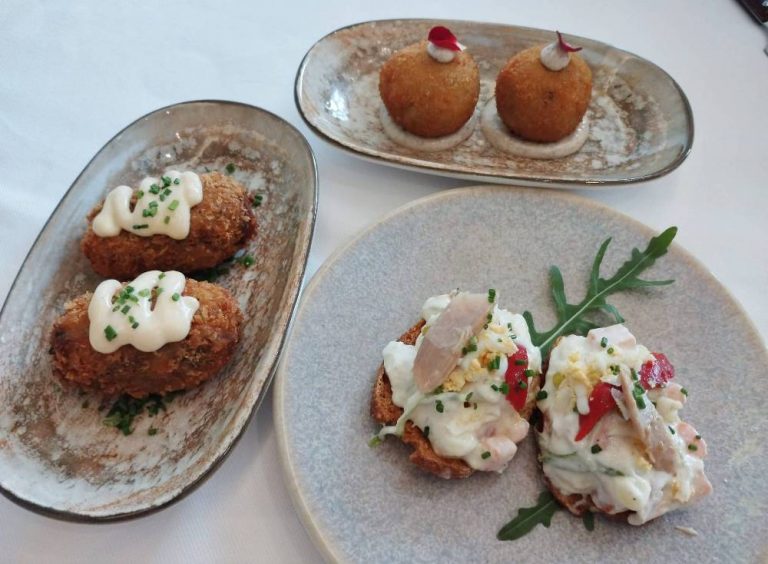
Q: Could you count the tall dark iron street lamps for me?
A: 0